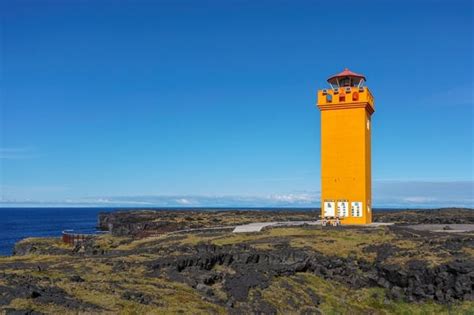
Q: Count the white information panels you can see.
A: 3